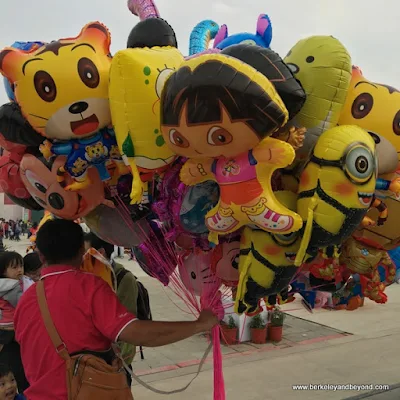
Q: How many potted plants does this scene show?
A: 3